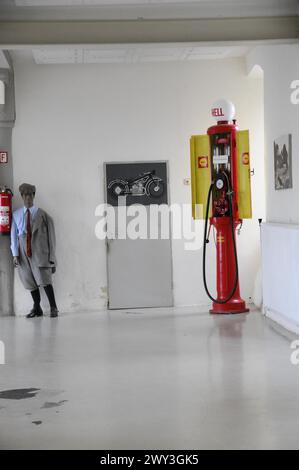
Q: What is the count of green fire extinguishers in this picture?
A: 0